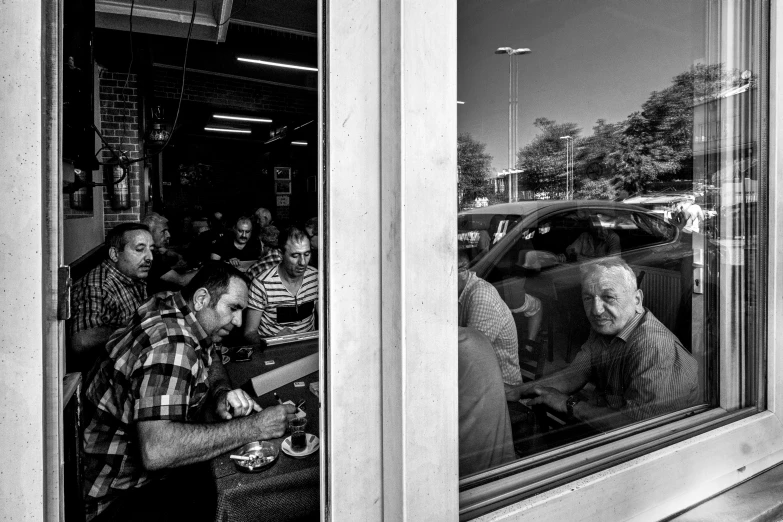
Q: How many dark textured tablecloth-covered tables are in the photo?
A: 1